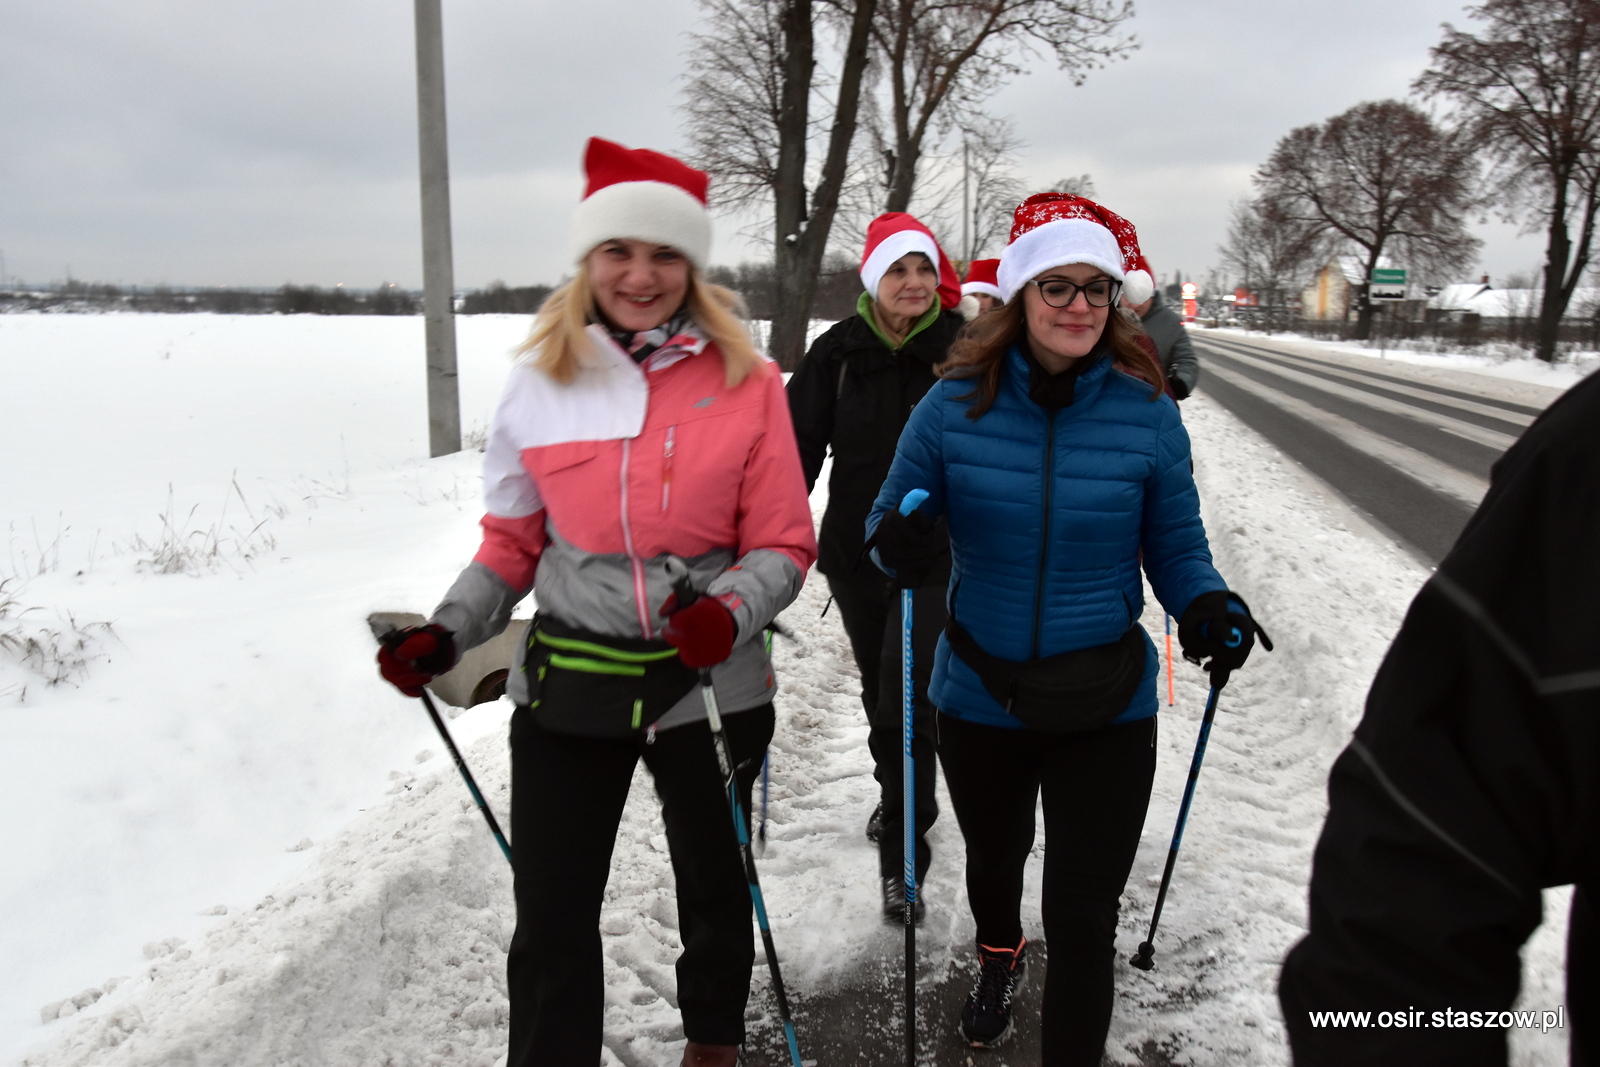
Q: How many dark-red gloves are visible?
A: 2